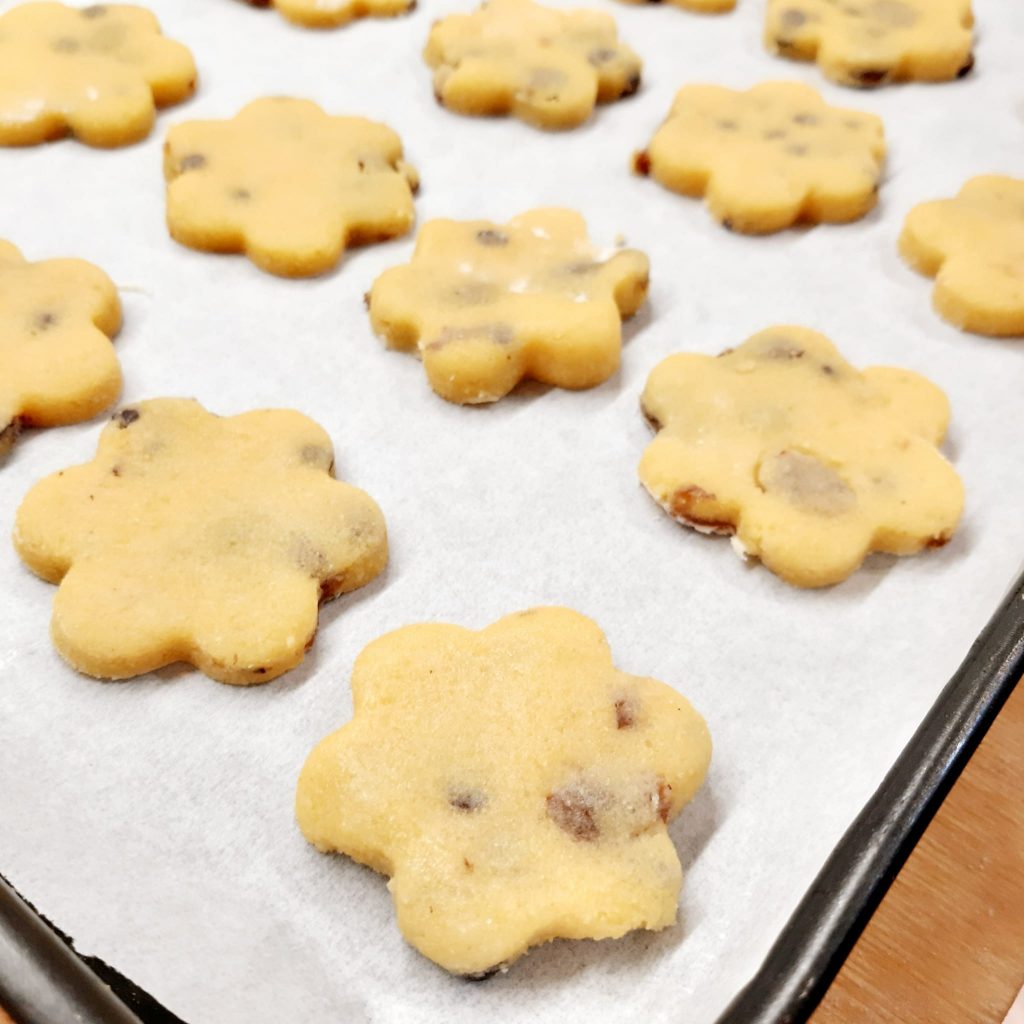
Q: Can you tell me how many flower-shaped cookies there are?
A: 13